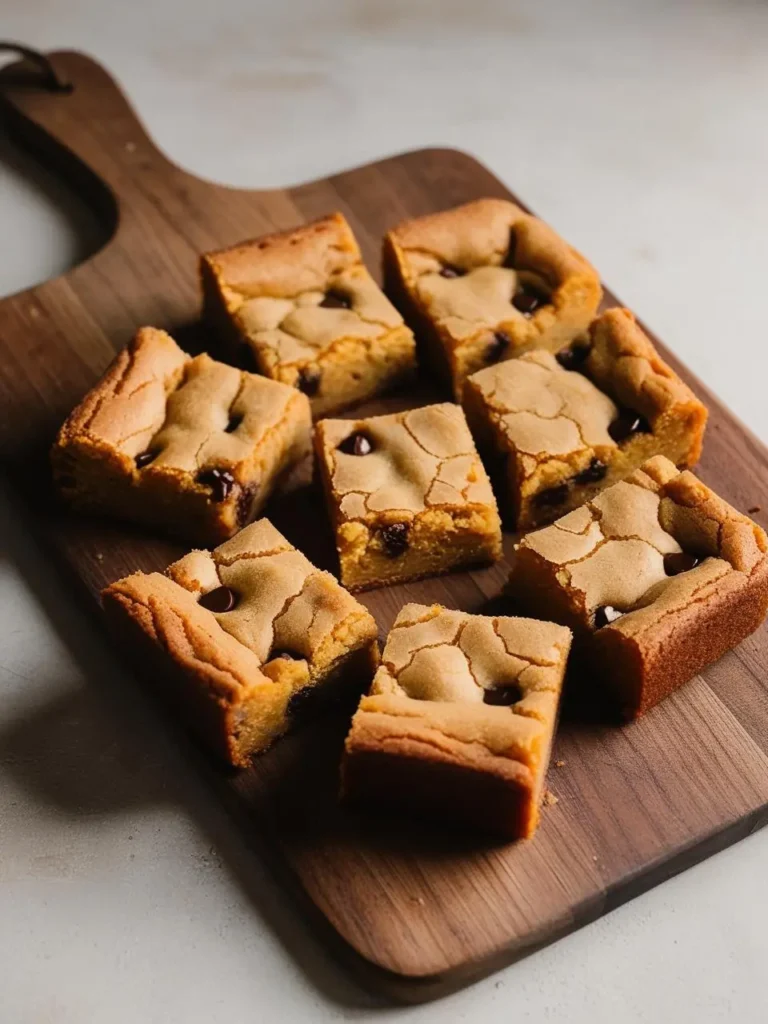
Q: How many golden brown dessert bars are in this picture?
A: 8